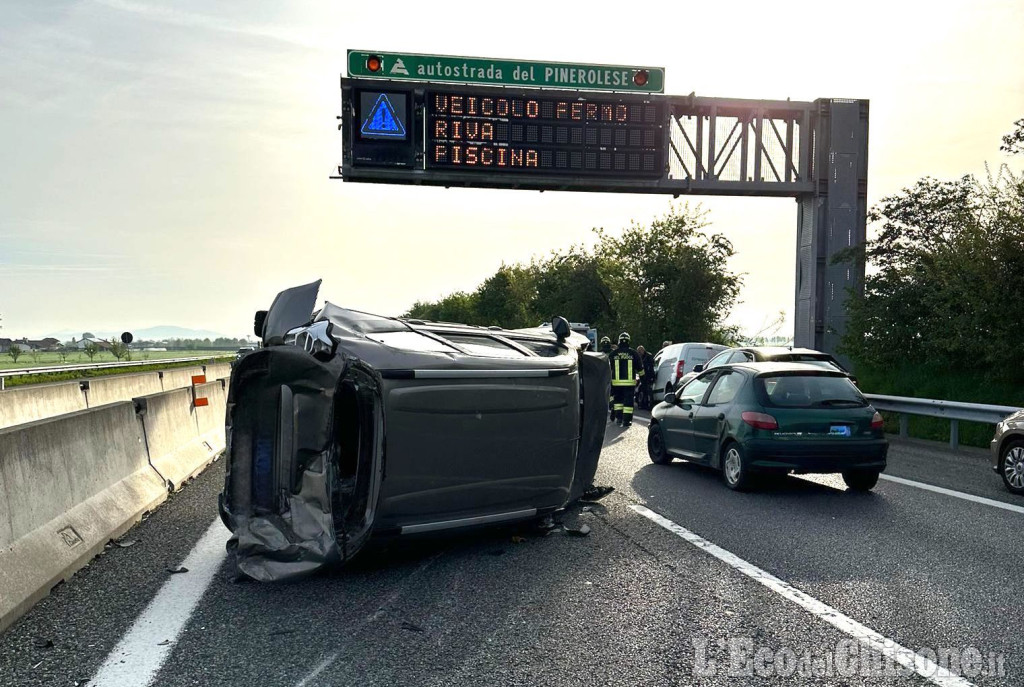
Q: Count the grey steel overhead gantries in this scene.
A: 1